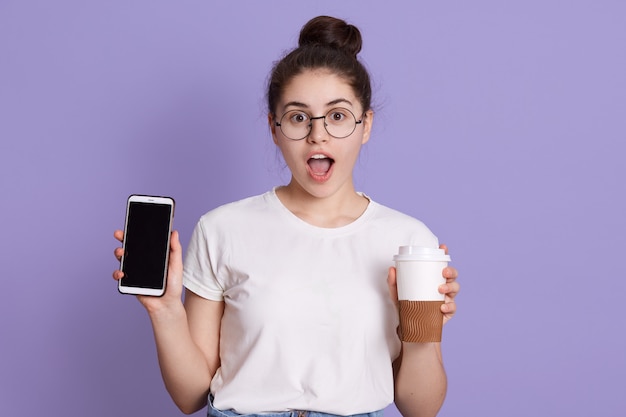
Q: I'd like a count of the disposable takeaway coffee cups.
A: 1